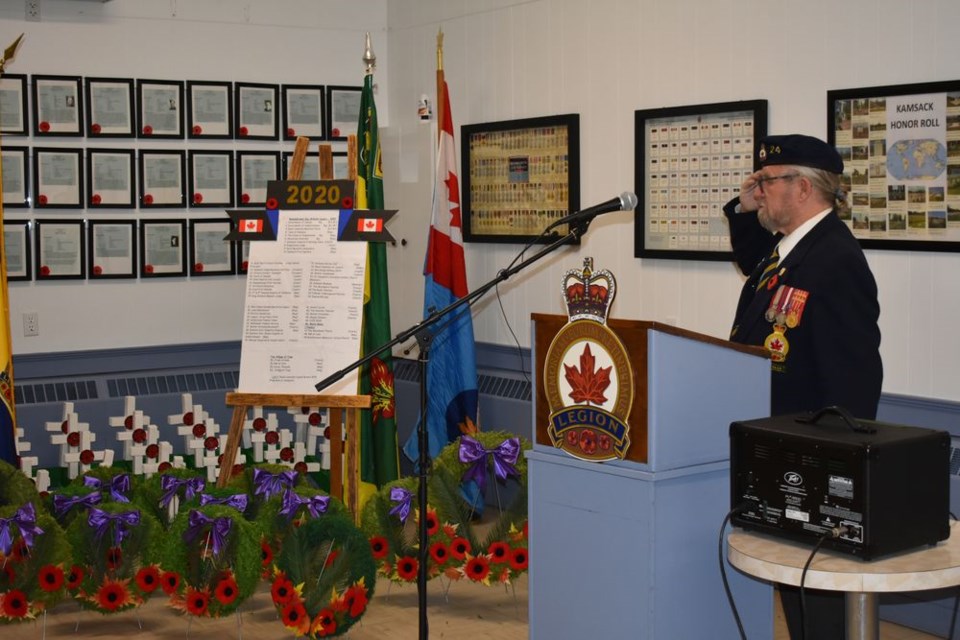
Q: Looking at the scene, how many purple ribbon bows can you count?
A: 11